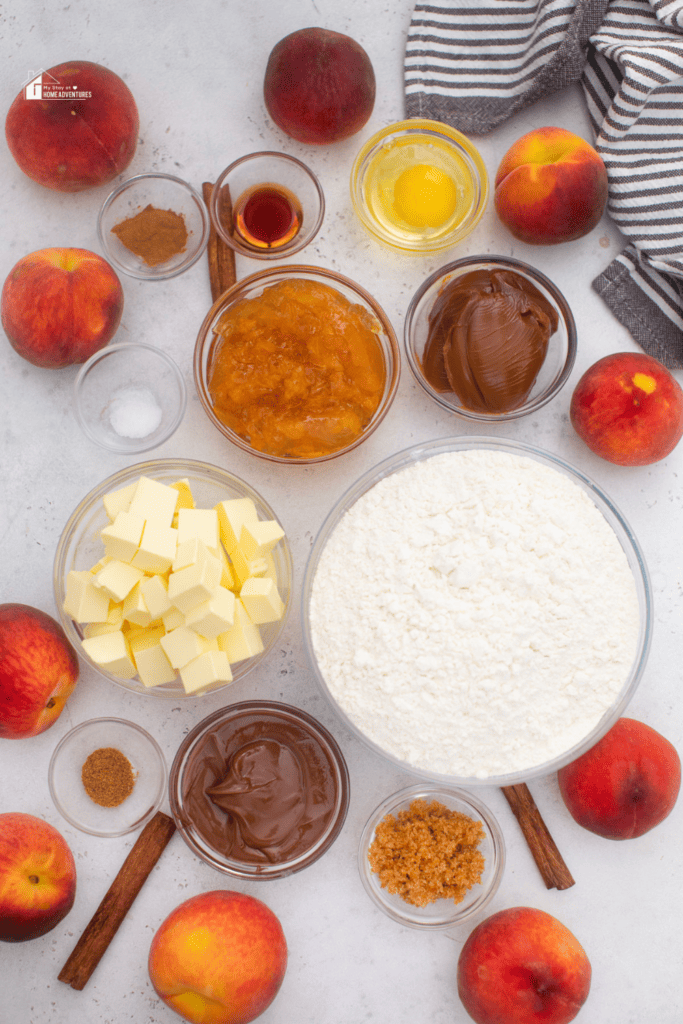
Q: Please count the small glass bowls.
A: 6